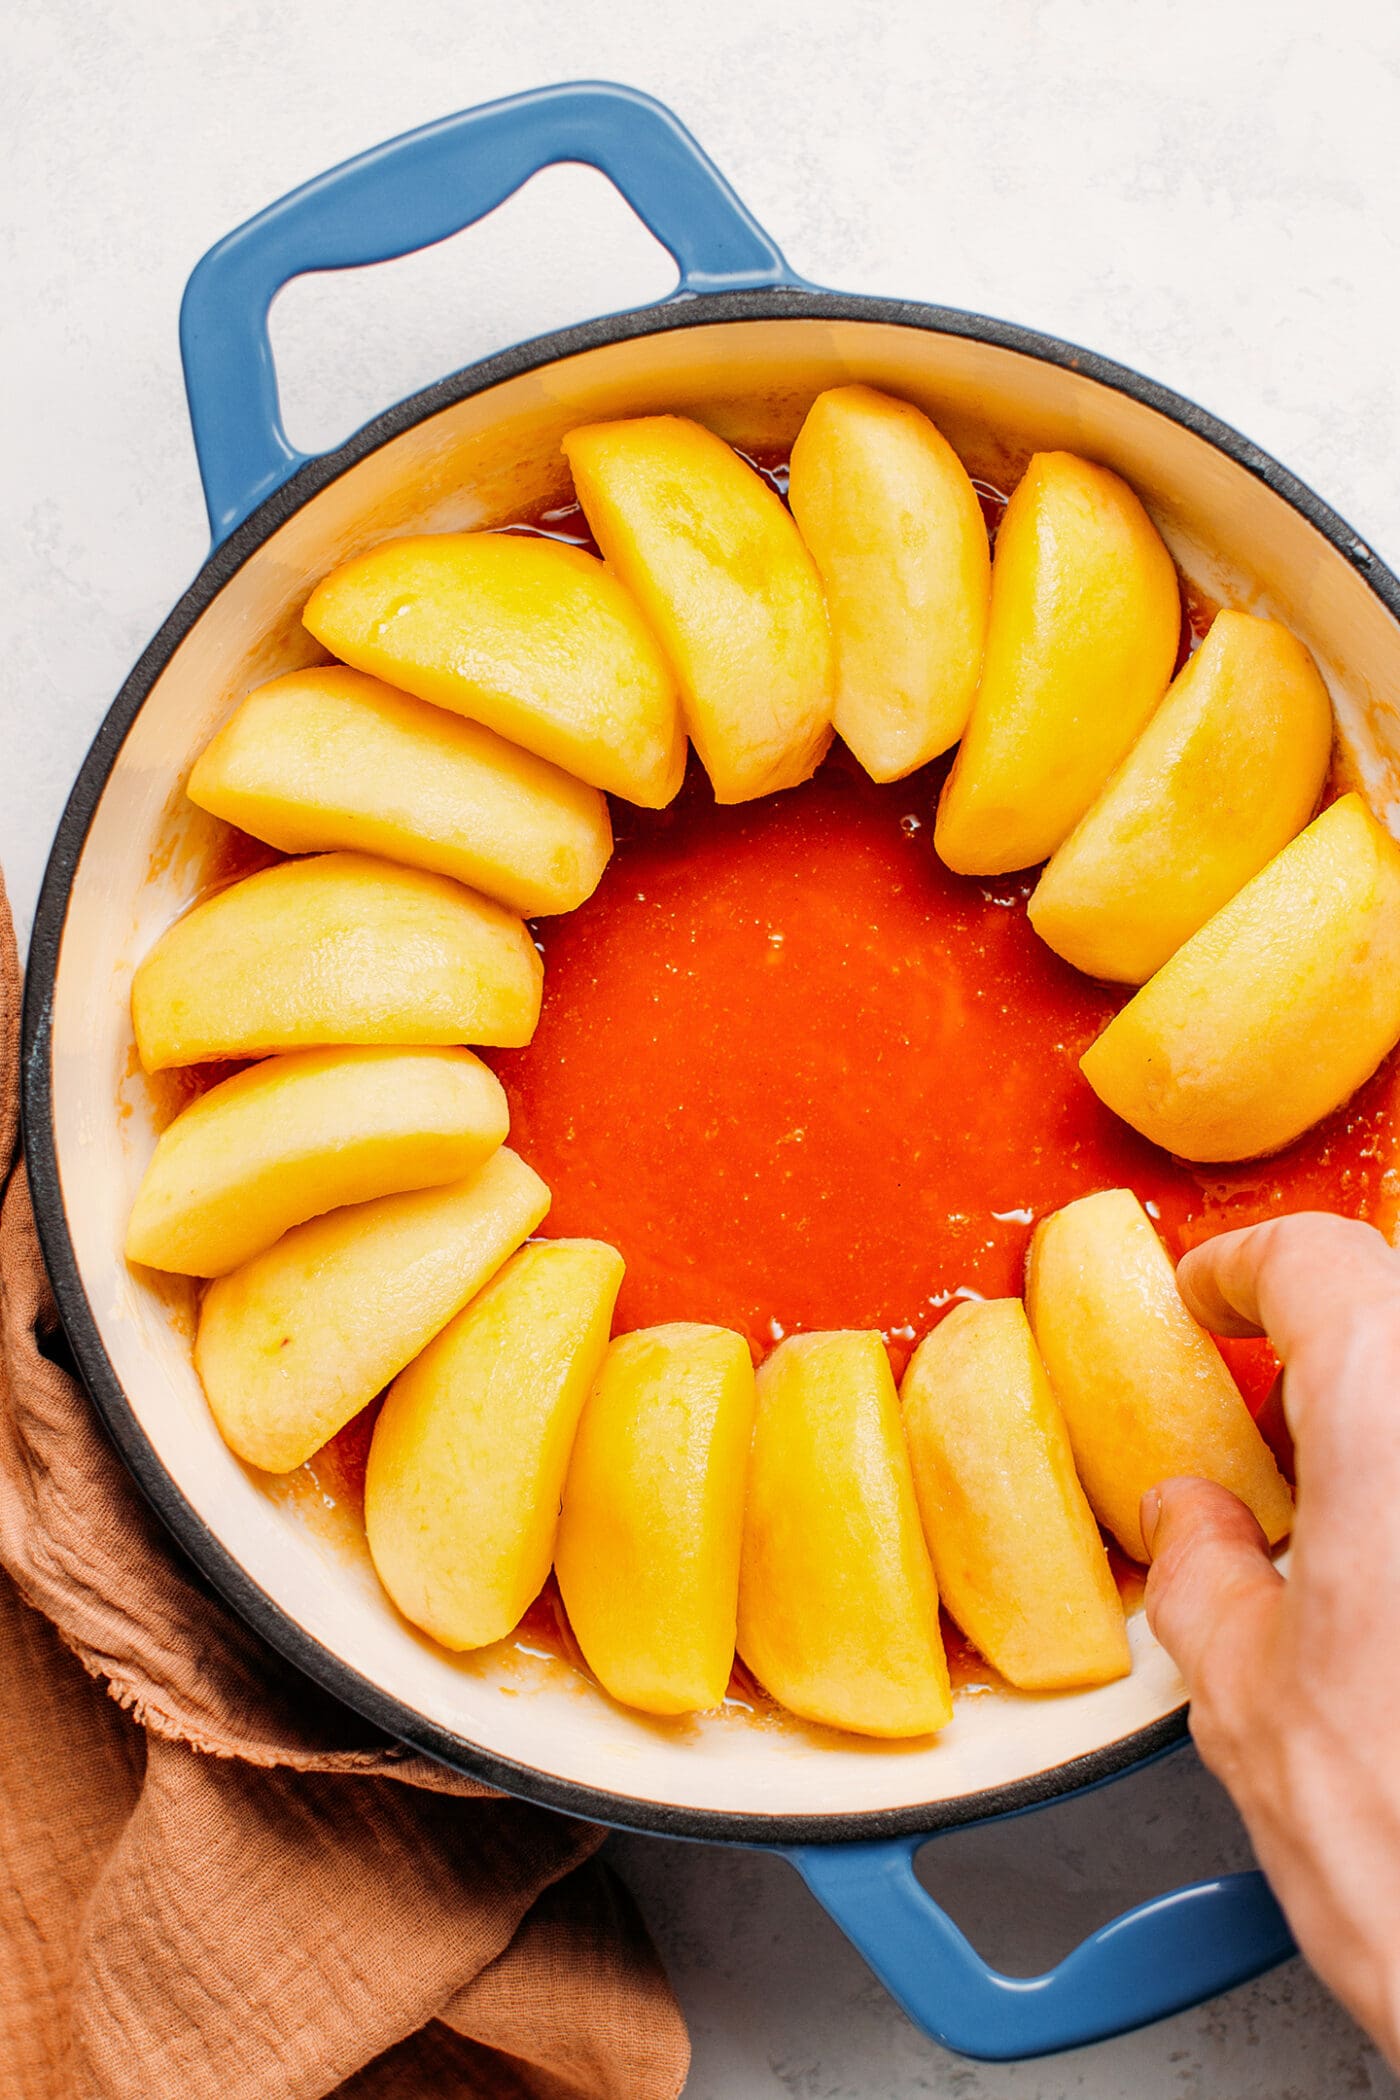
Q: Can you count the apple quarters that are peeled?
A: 15